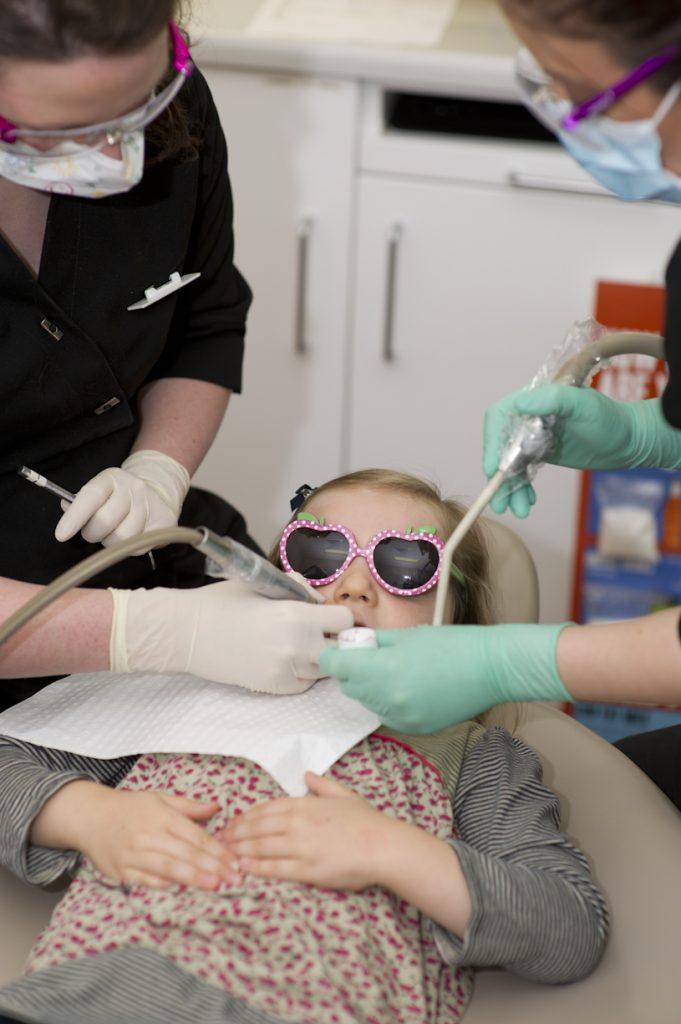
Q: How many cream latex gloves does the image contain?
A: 2